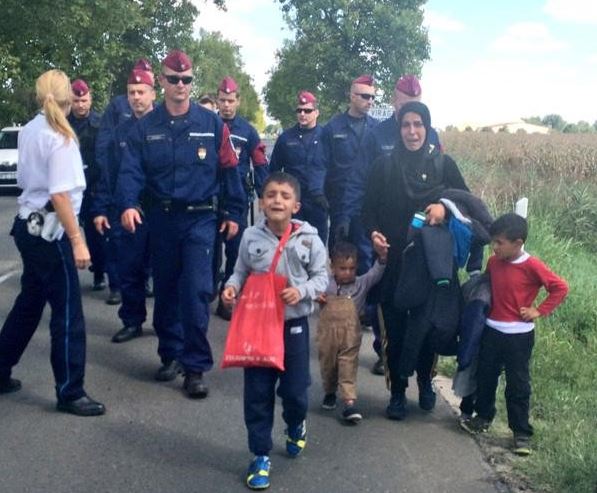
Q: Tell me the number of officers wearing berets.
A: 8